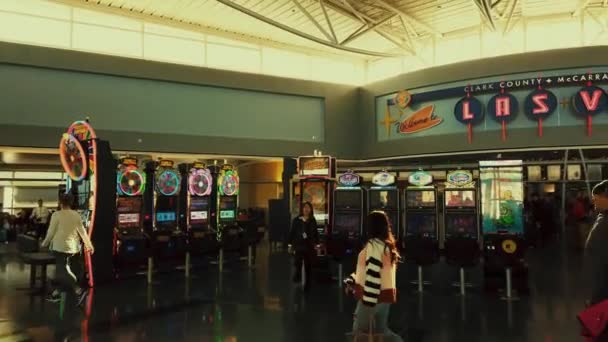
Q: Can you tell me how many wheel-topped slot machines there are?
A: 5